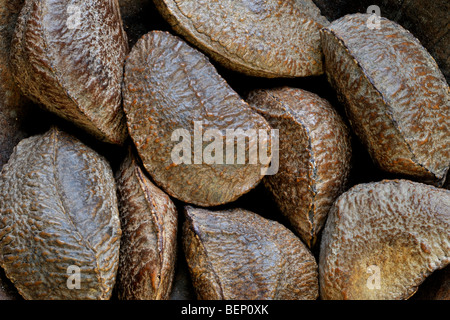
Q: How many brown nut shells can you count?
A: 9